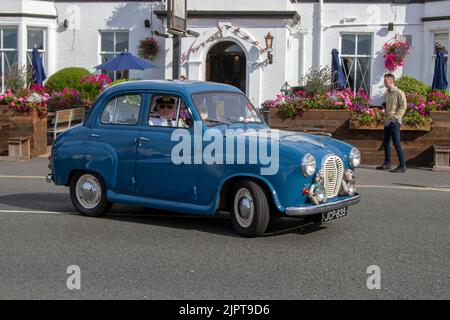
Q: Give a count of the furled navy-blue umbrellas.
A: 3